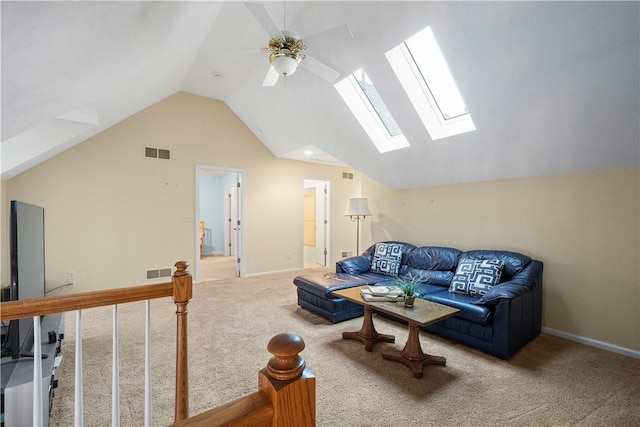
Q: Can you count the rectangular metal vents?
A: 4